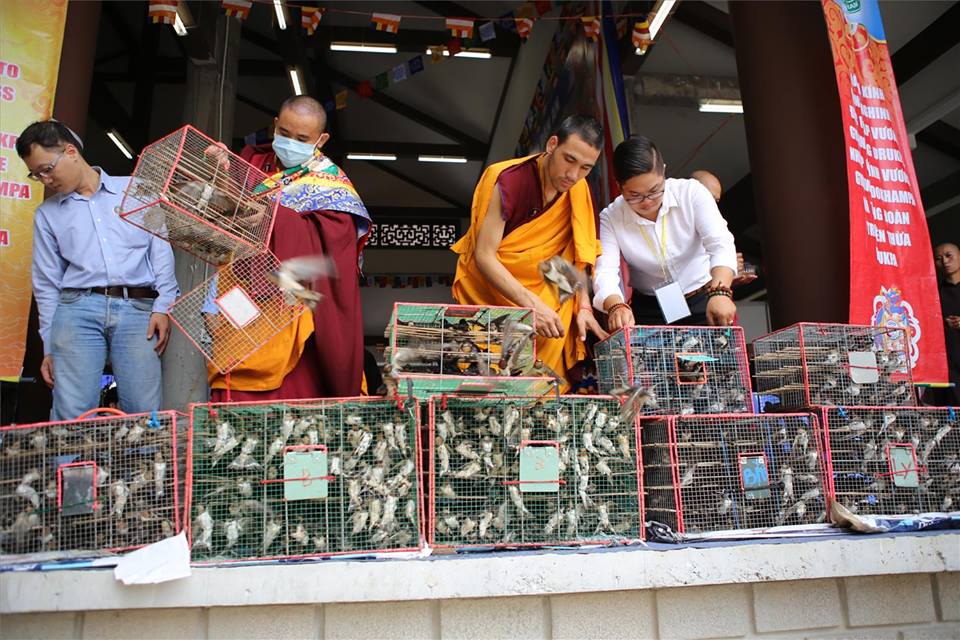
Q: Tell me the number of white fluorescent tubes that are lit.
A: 10